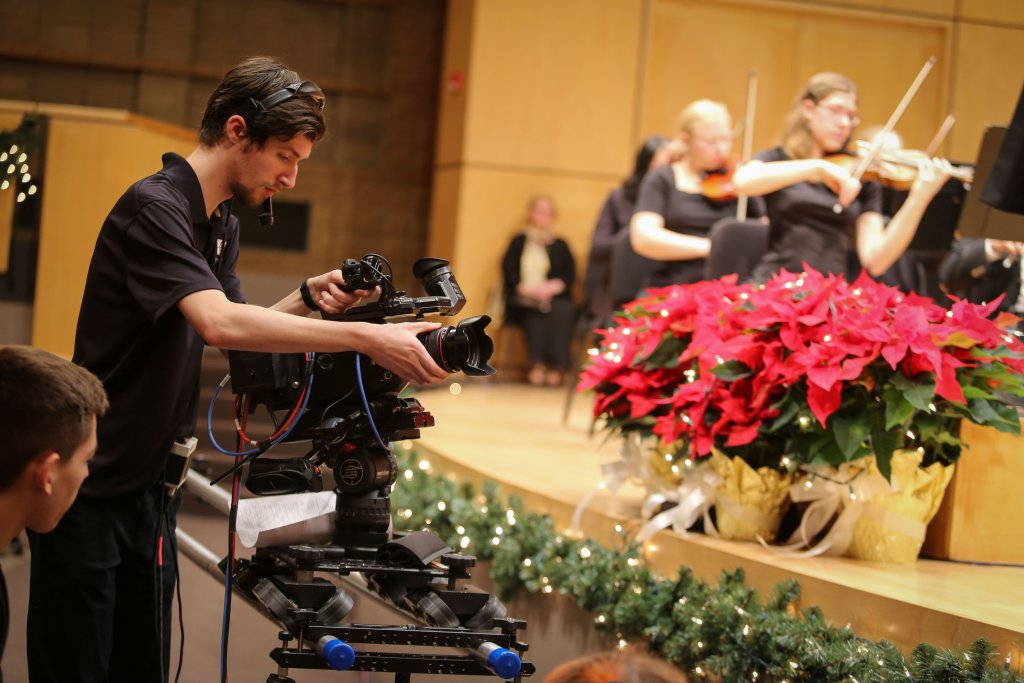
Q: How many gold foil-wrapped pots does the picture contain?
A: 3